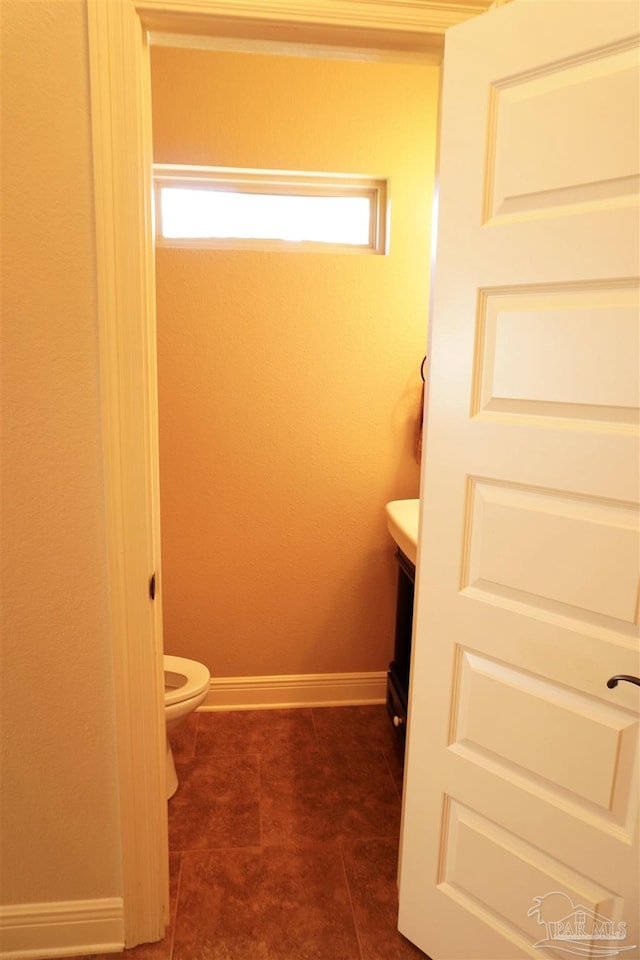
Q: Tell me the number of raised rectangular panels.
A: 5